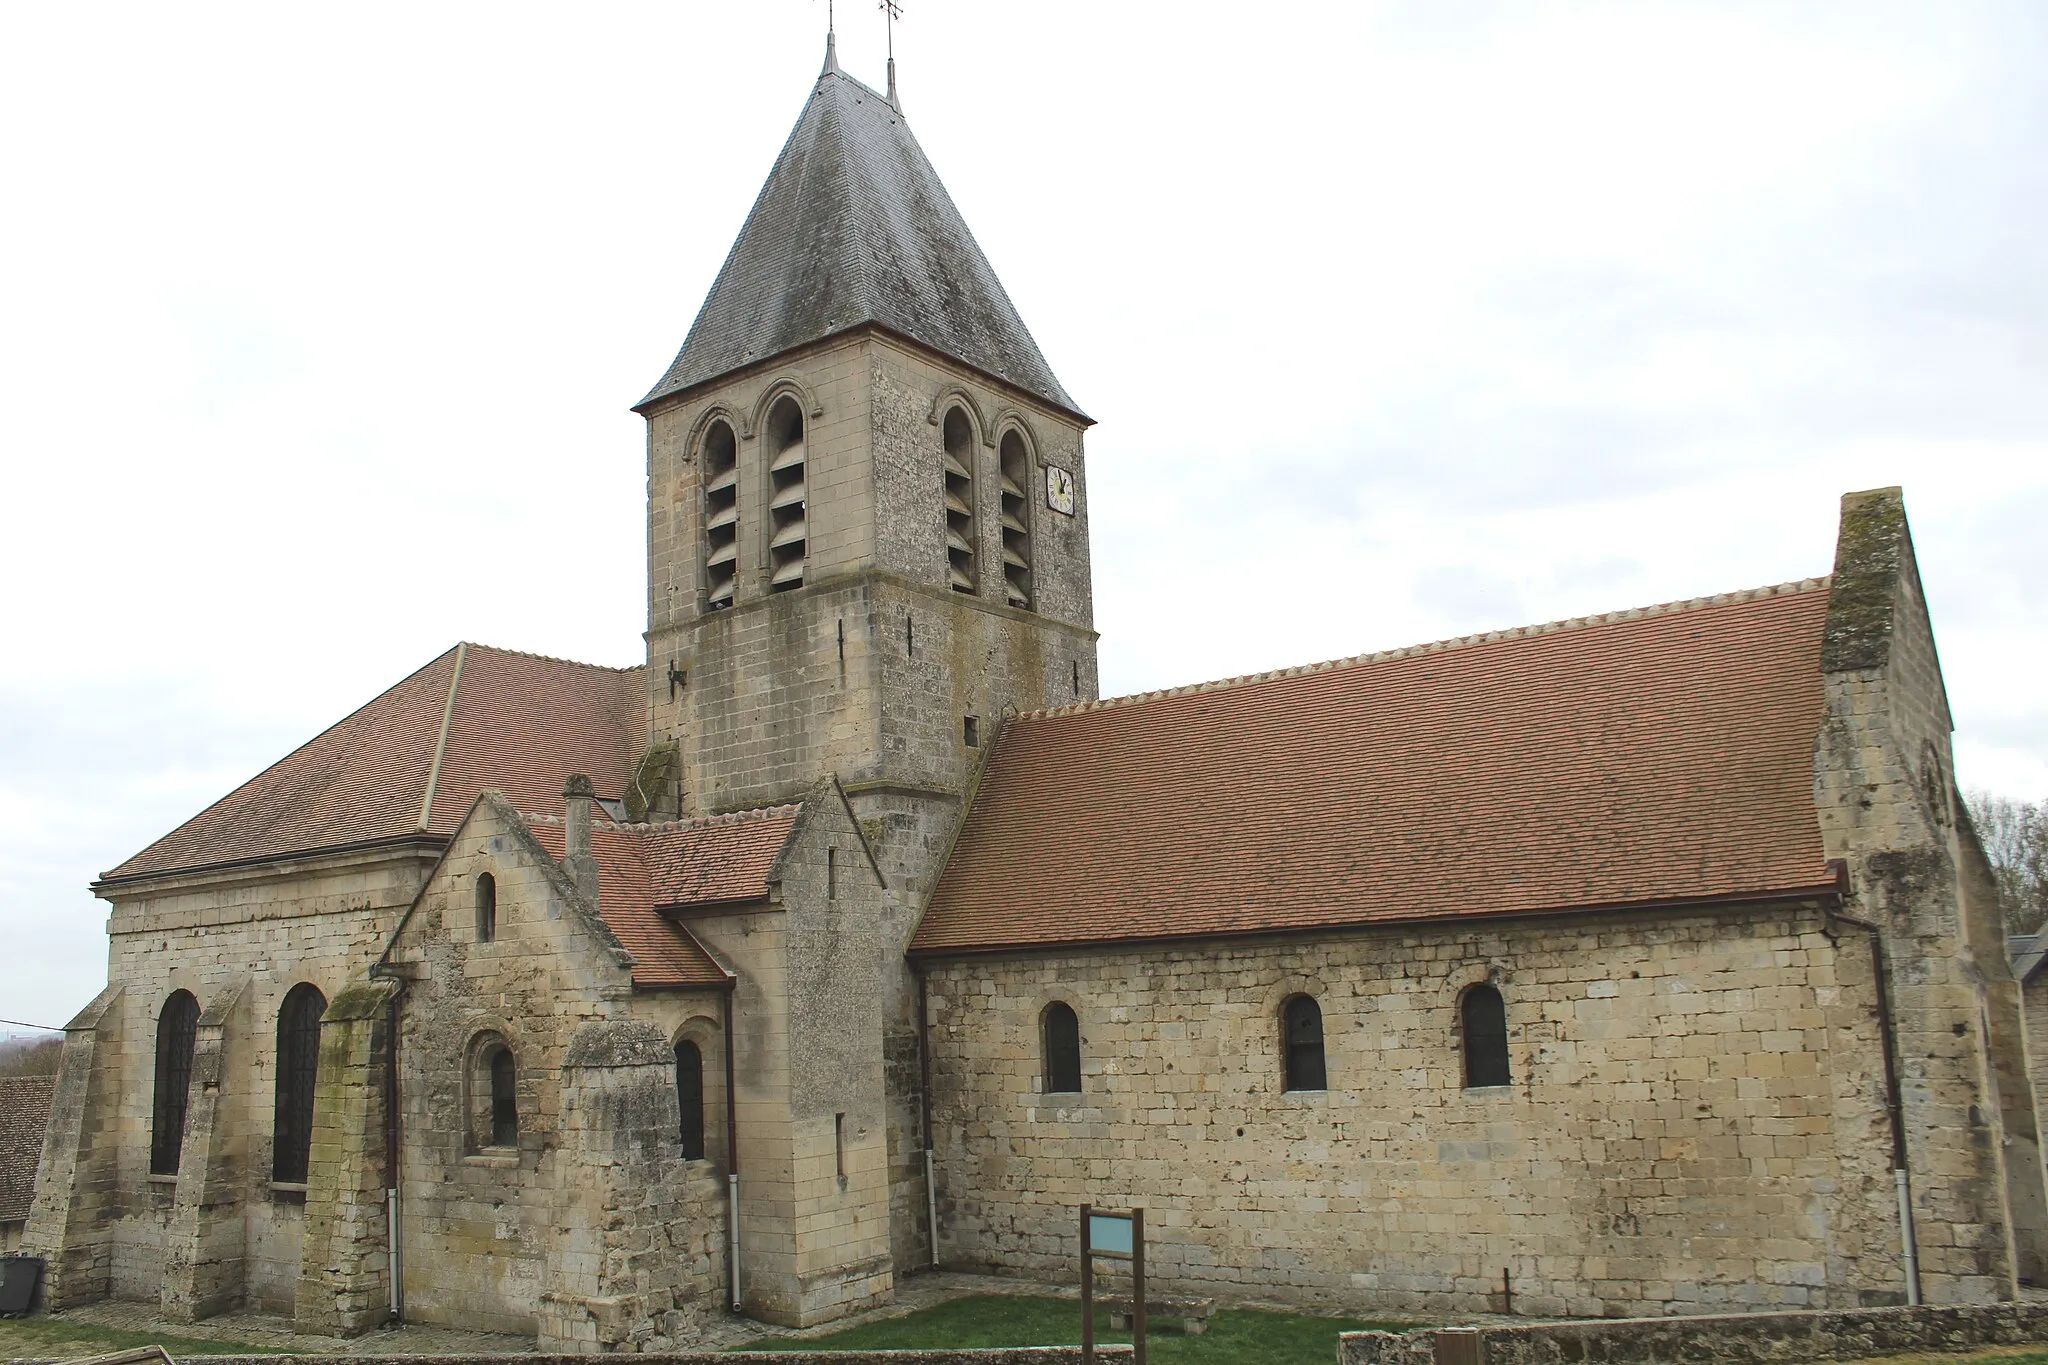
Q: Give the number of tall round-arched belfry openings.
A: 4